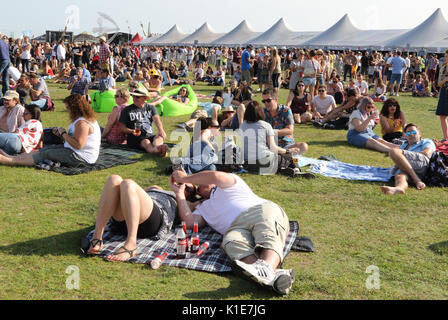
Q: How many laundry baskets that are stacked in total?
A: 0